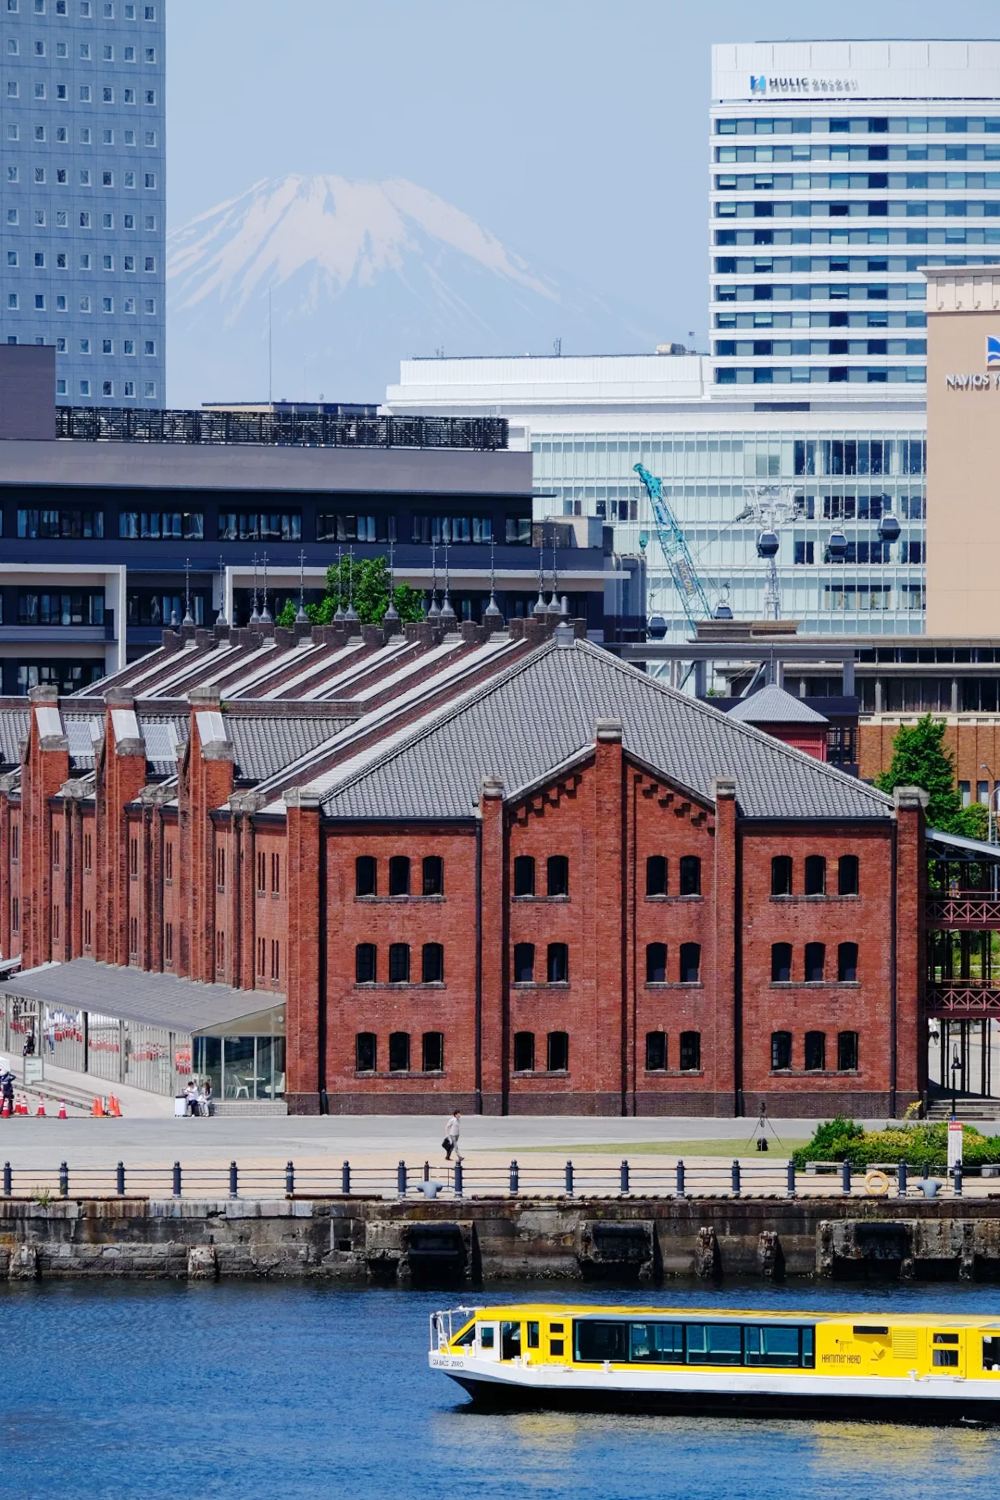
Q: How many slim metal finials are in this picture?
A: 13